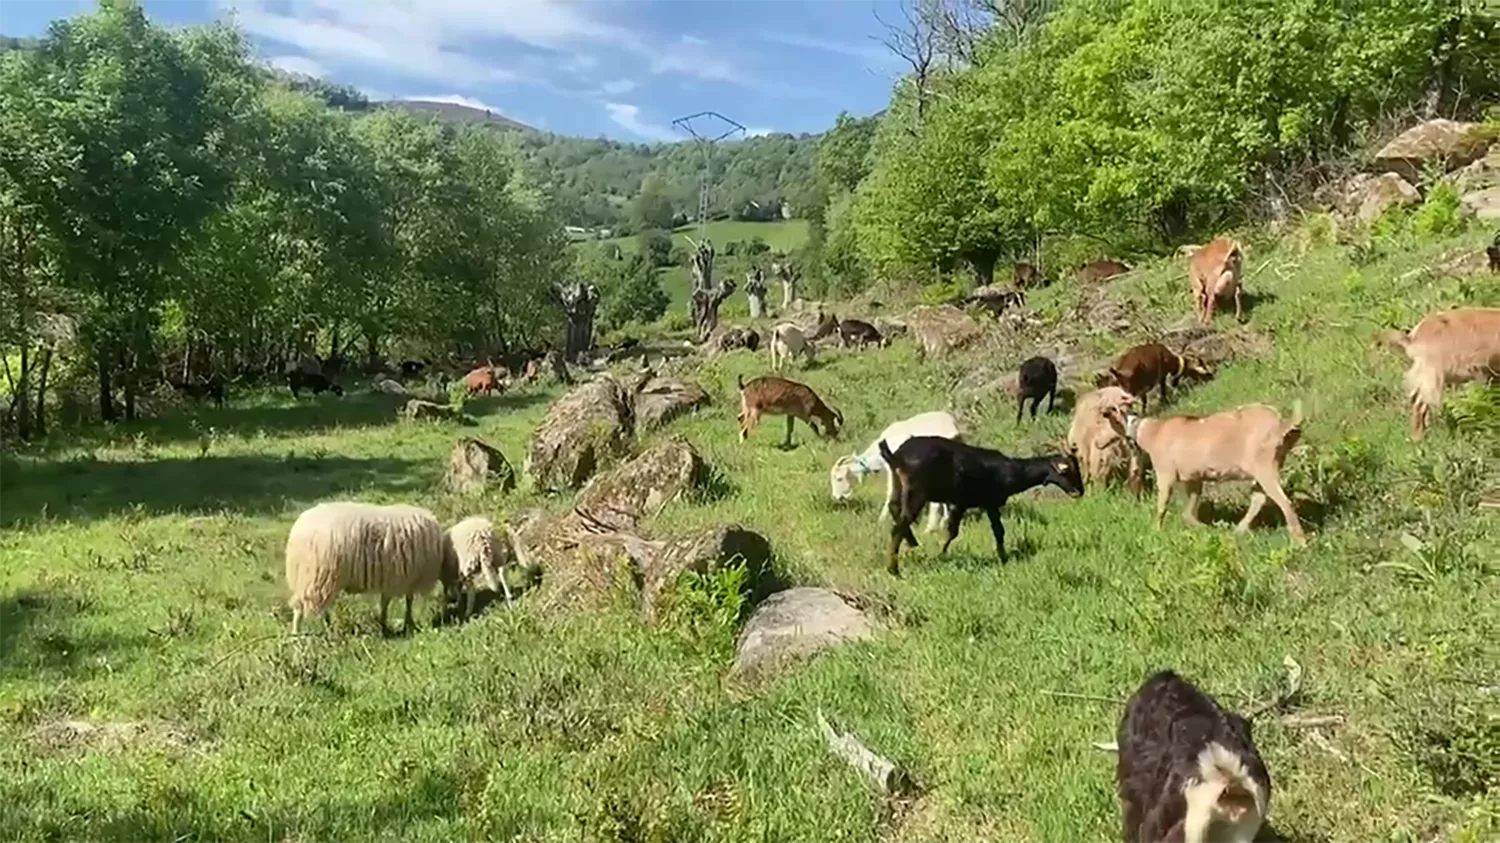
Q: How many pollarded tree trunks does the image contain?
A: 4